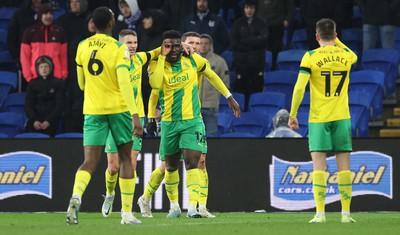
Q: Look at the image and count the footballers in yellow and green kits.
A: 5